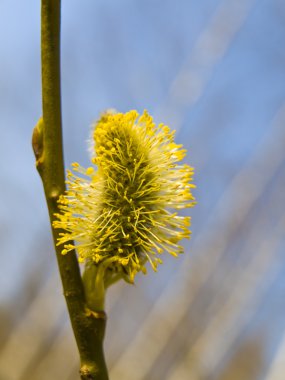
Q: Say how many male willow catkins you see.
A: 1